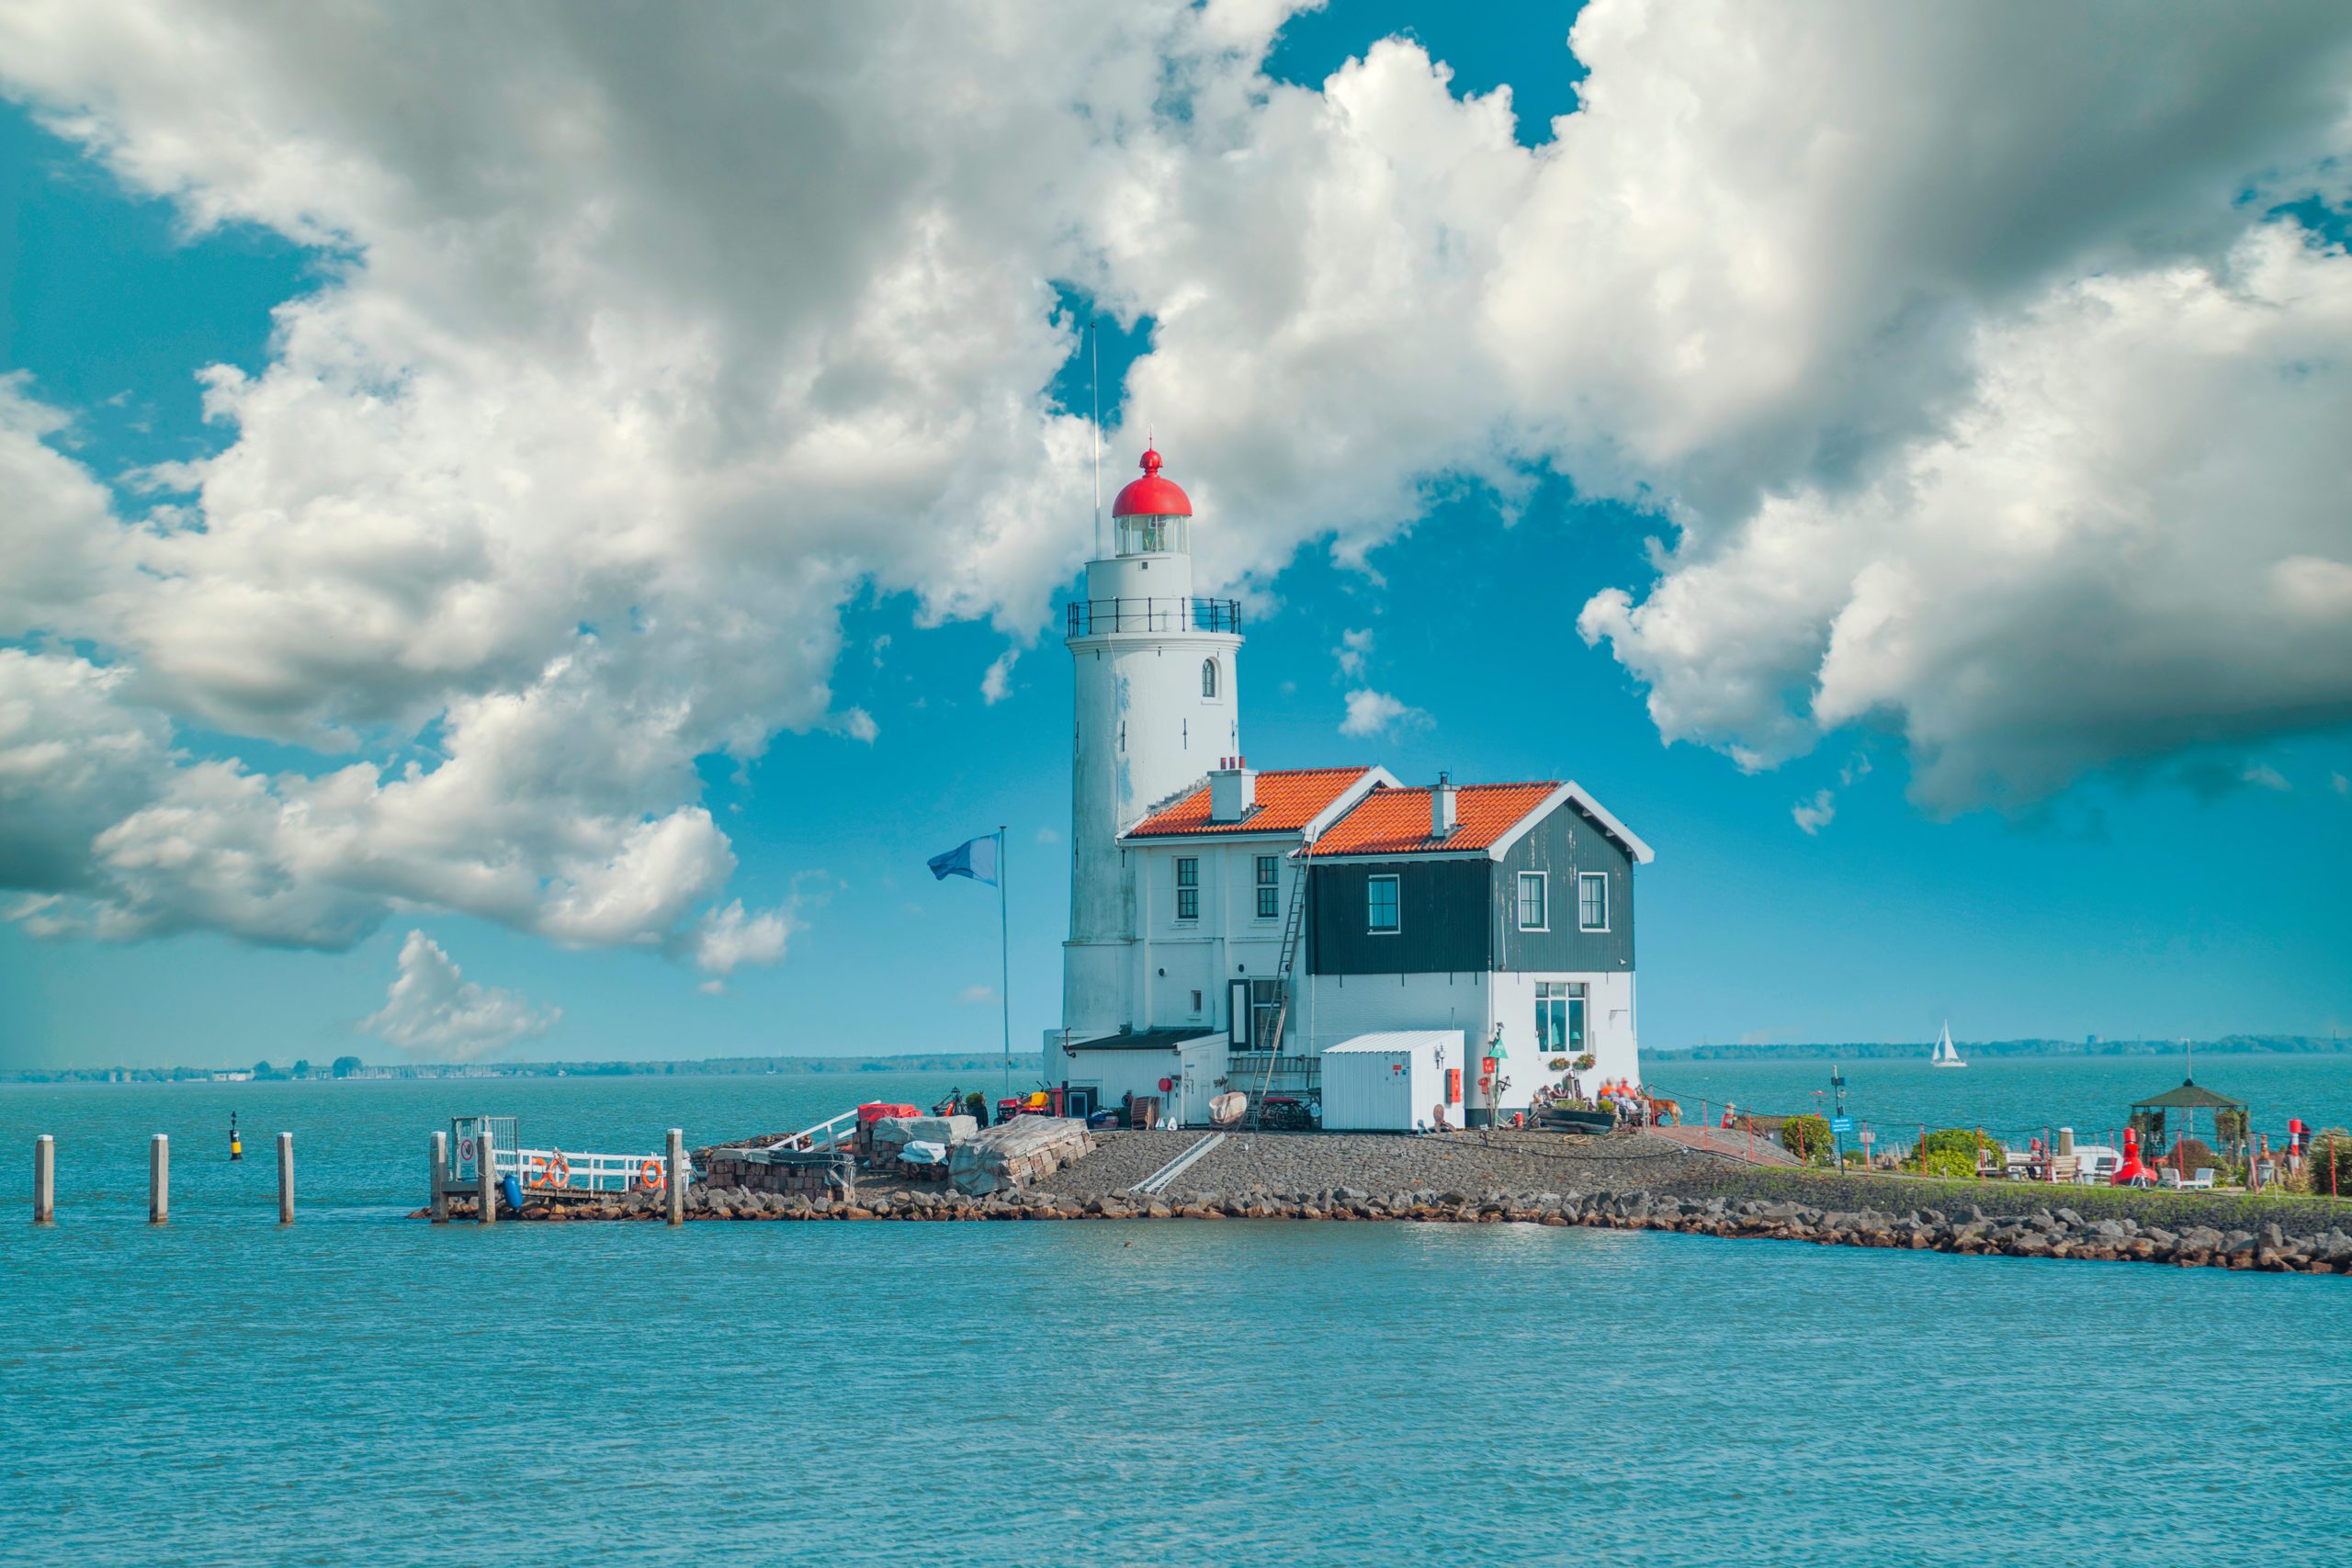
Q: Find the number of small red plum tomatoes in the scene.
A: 0